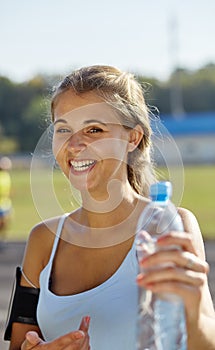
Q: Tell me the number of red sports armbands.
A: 0